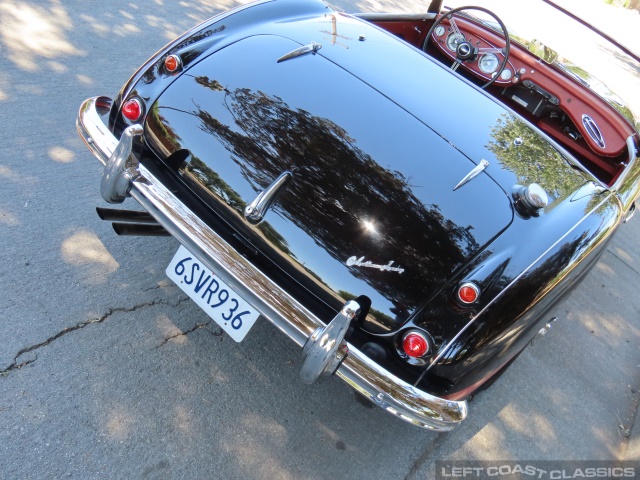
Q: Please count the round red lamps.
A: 4